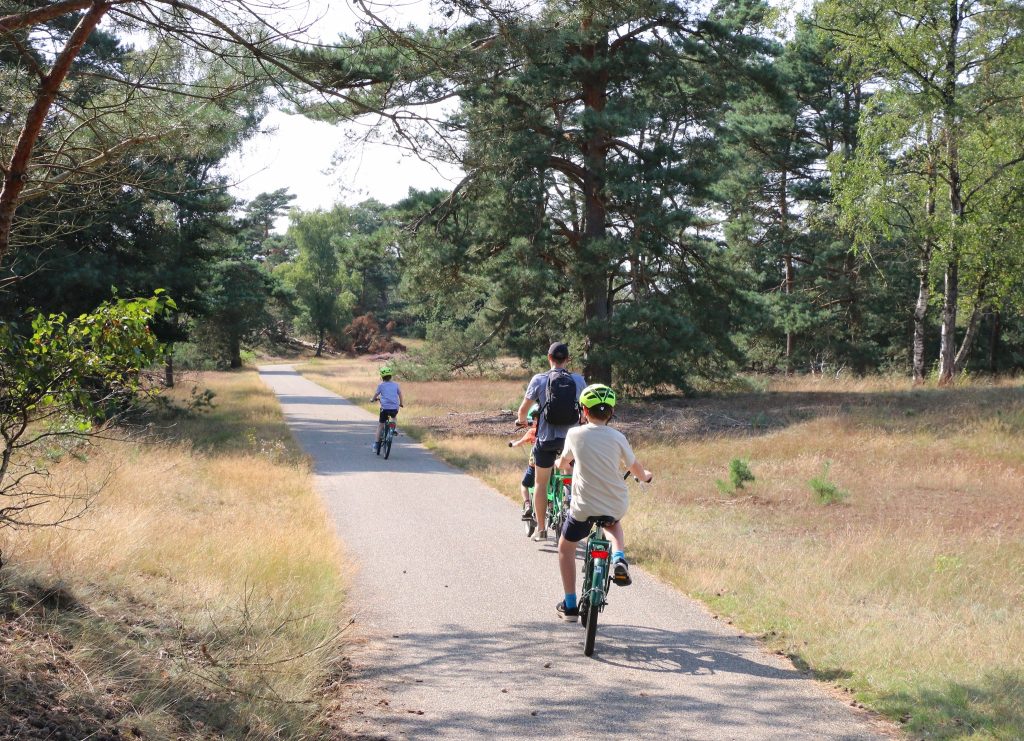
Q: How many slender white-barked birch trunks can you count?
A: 3